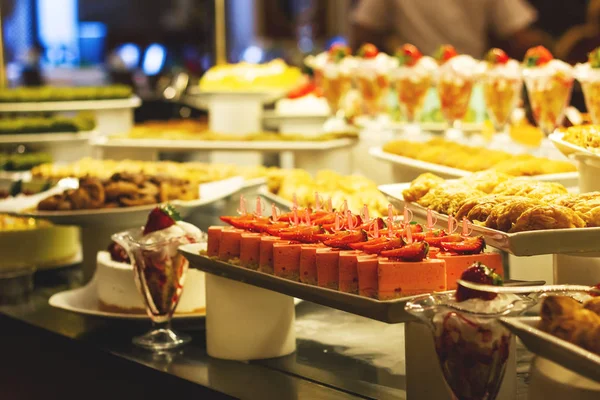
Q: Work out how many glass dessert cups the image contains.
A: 9